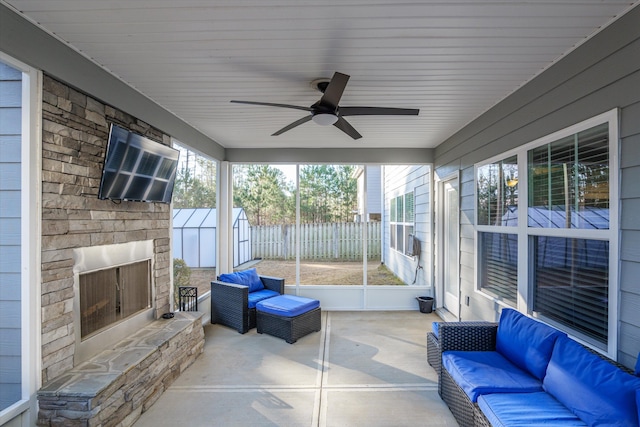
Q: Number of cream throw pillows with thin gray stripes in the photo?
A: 0